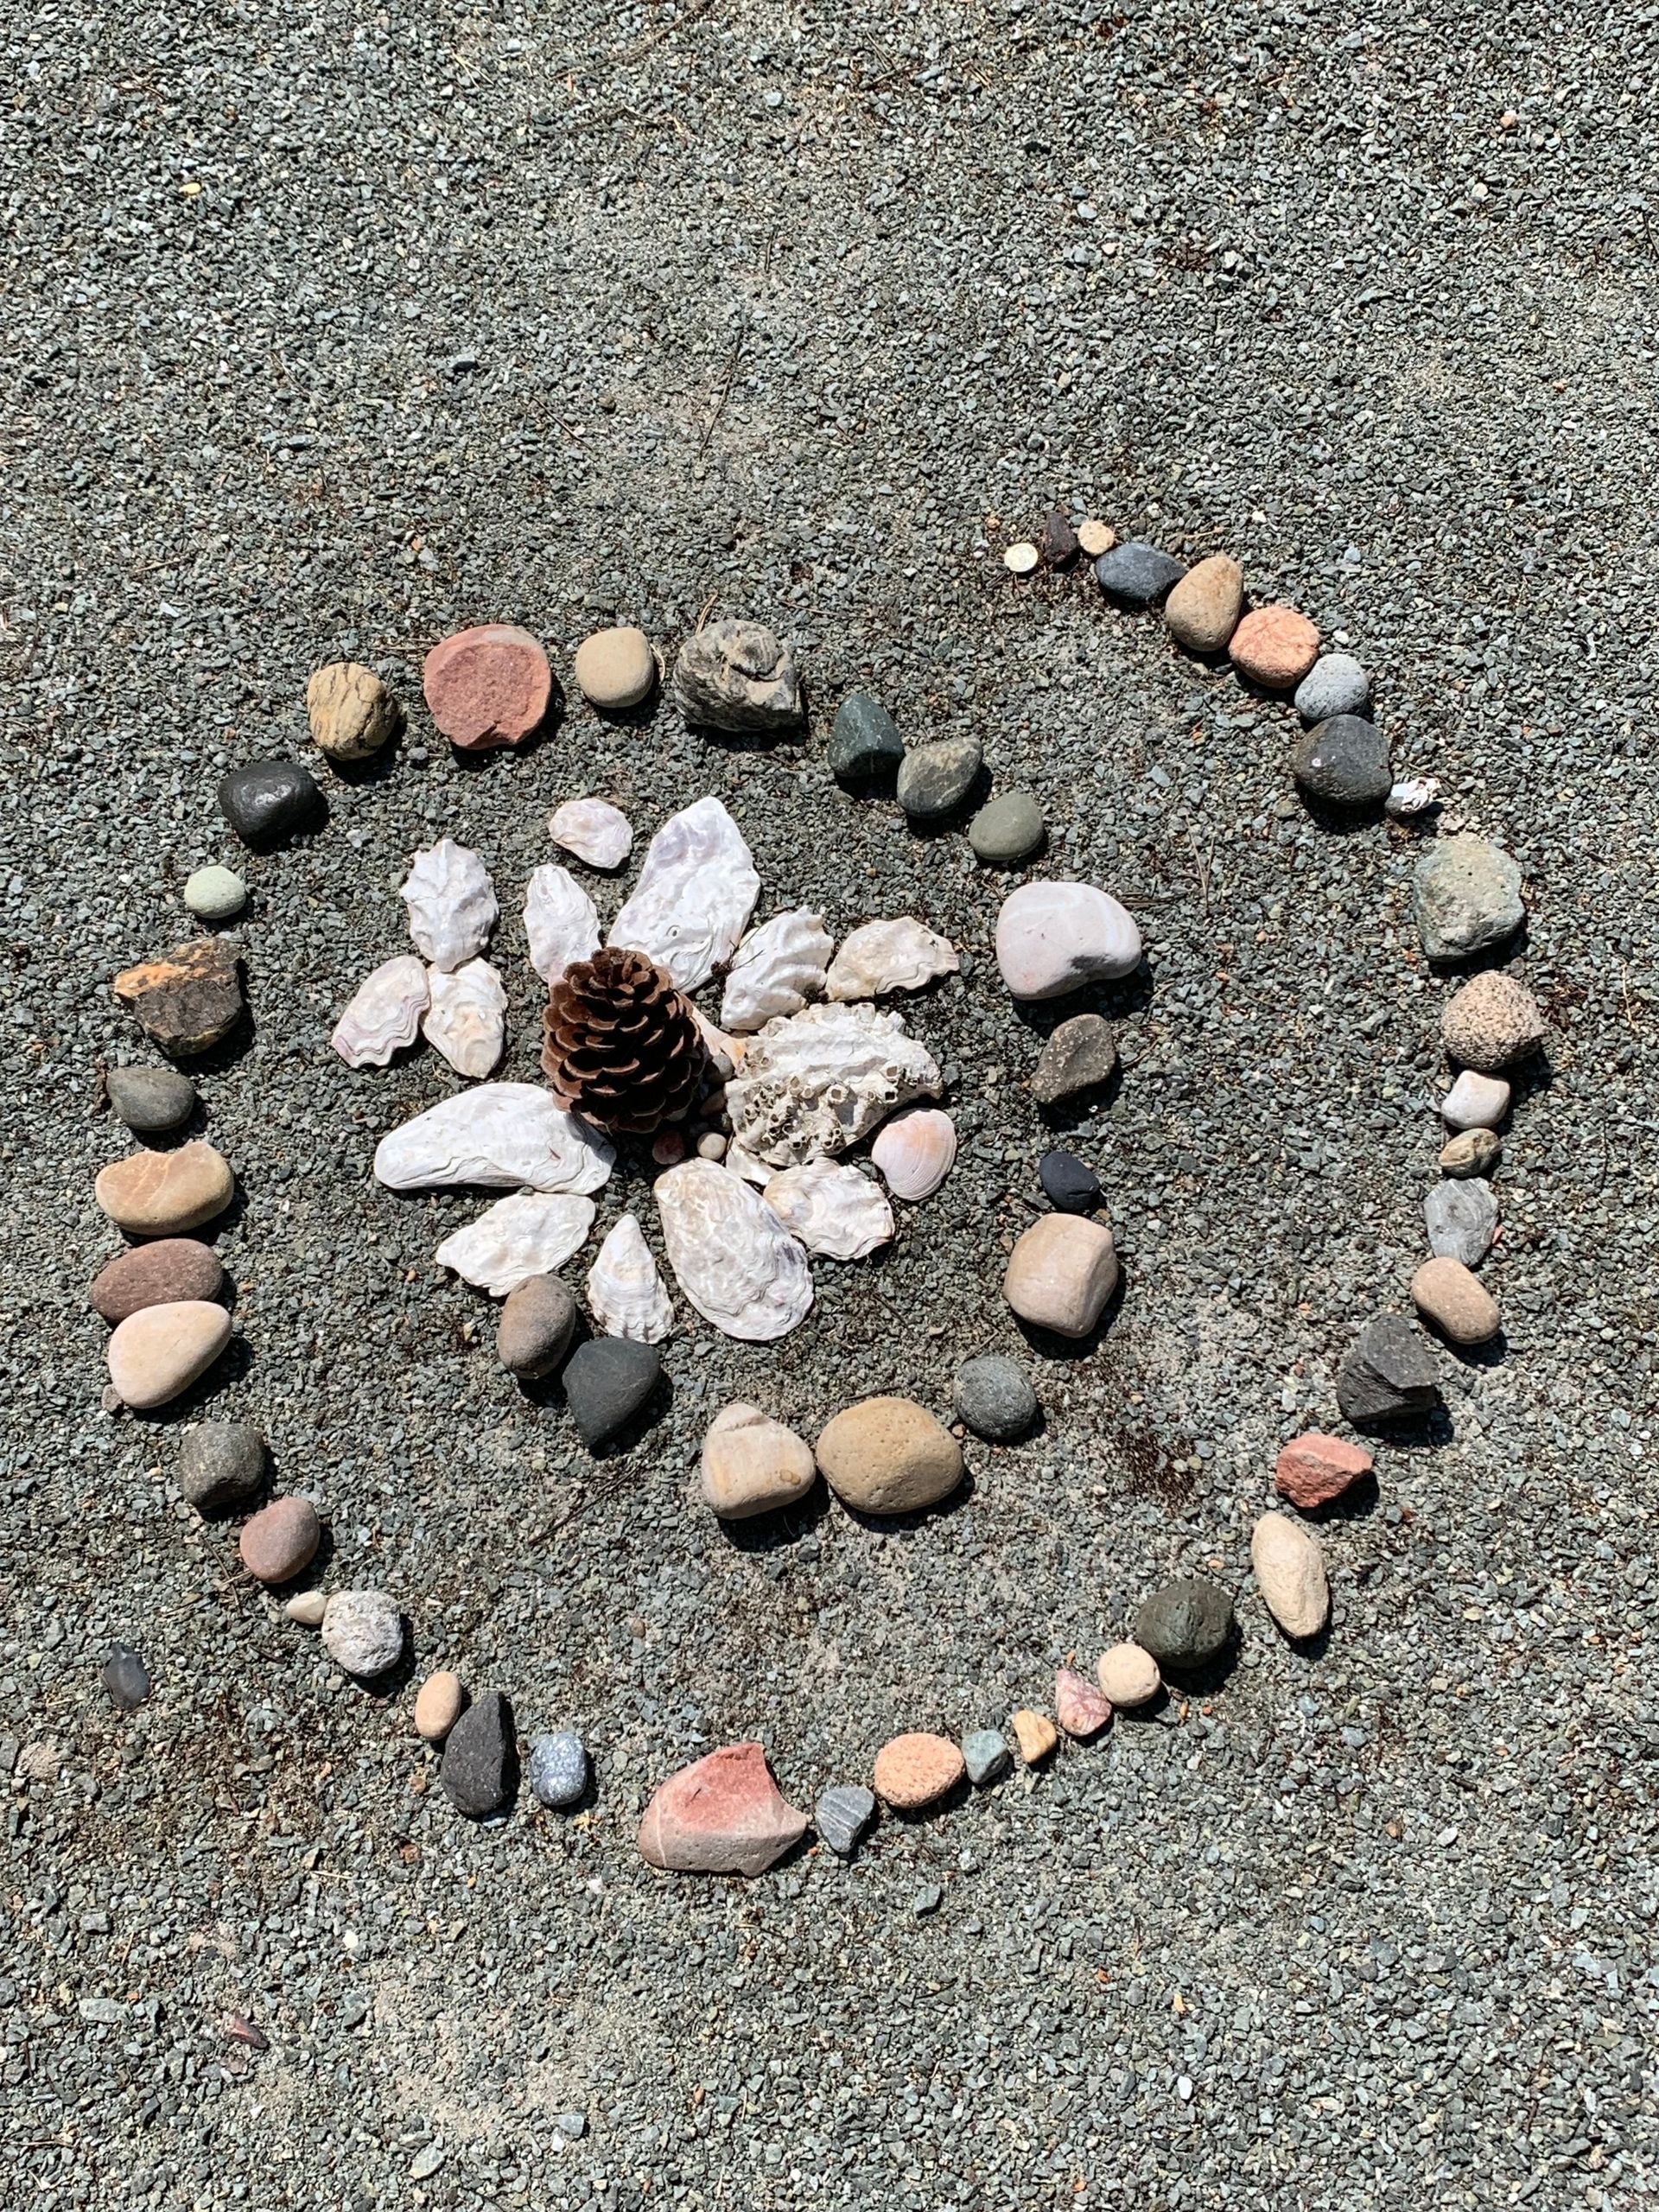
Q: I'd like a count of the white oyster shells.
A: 14